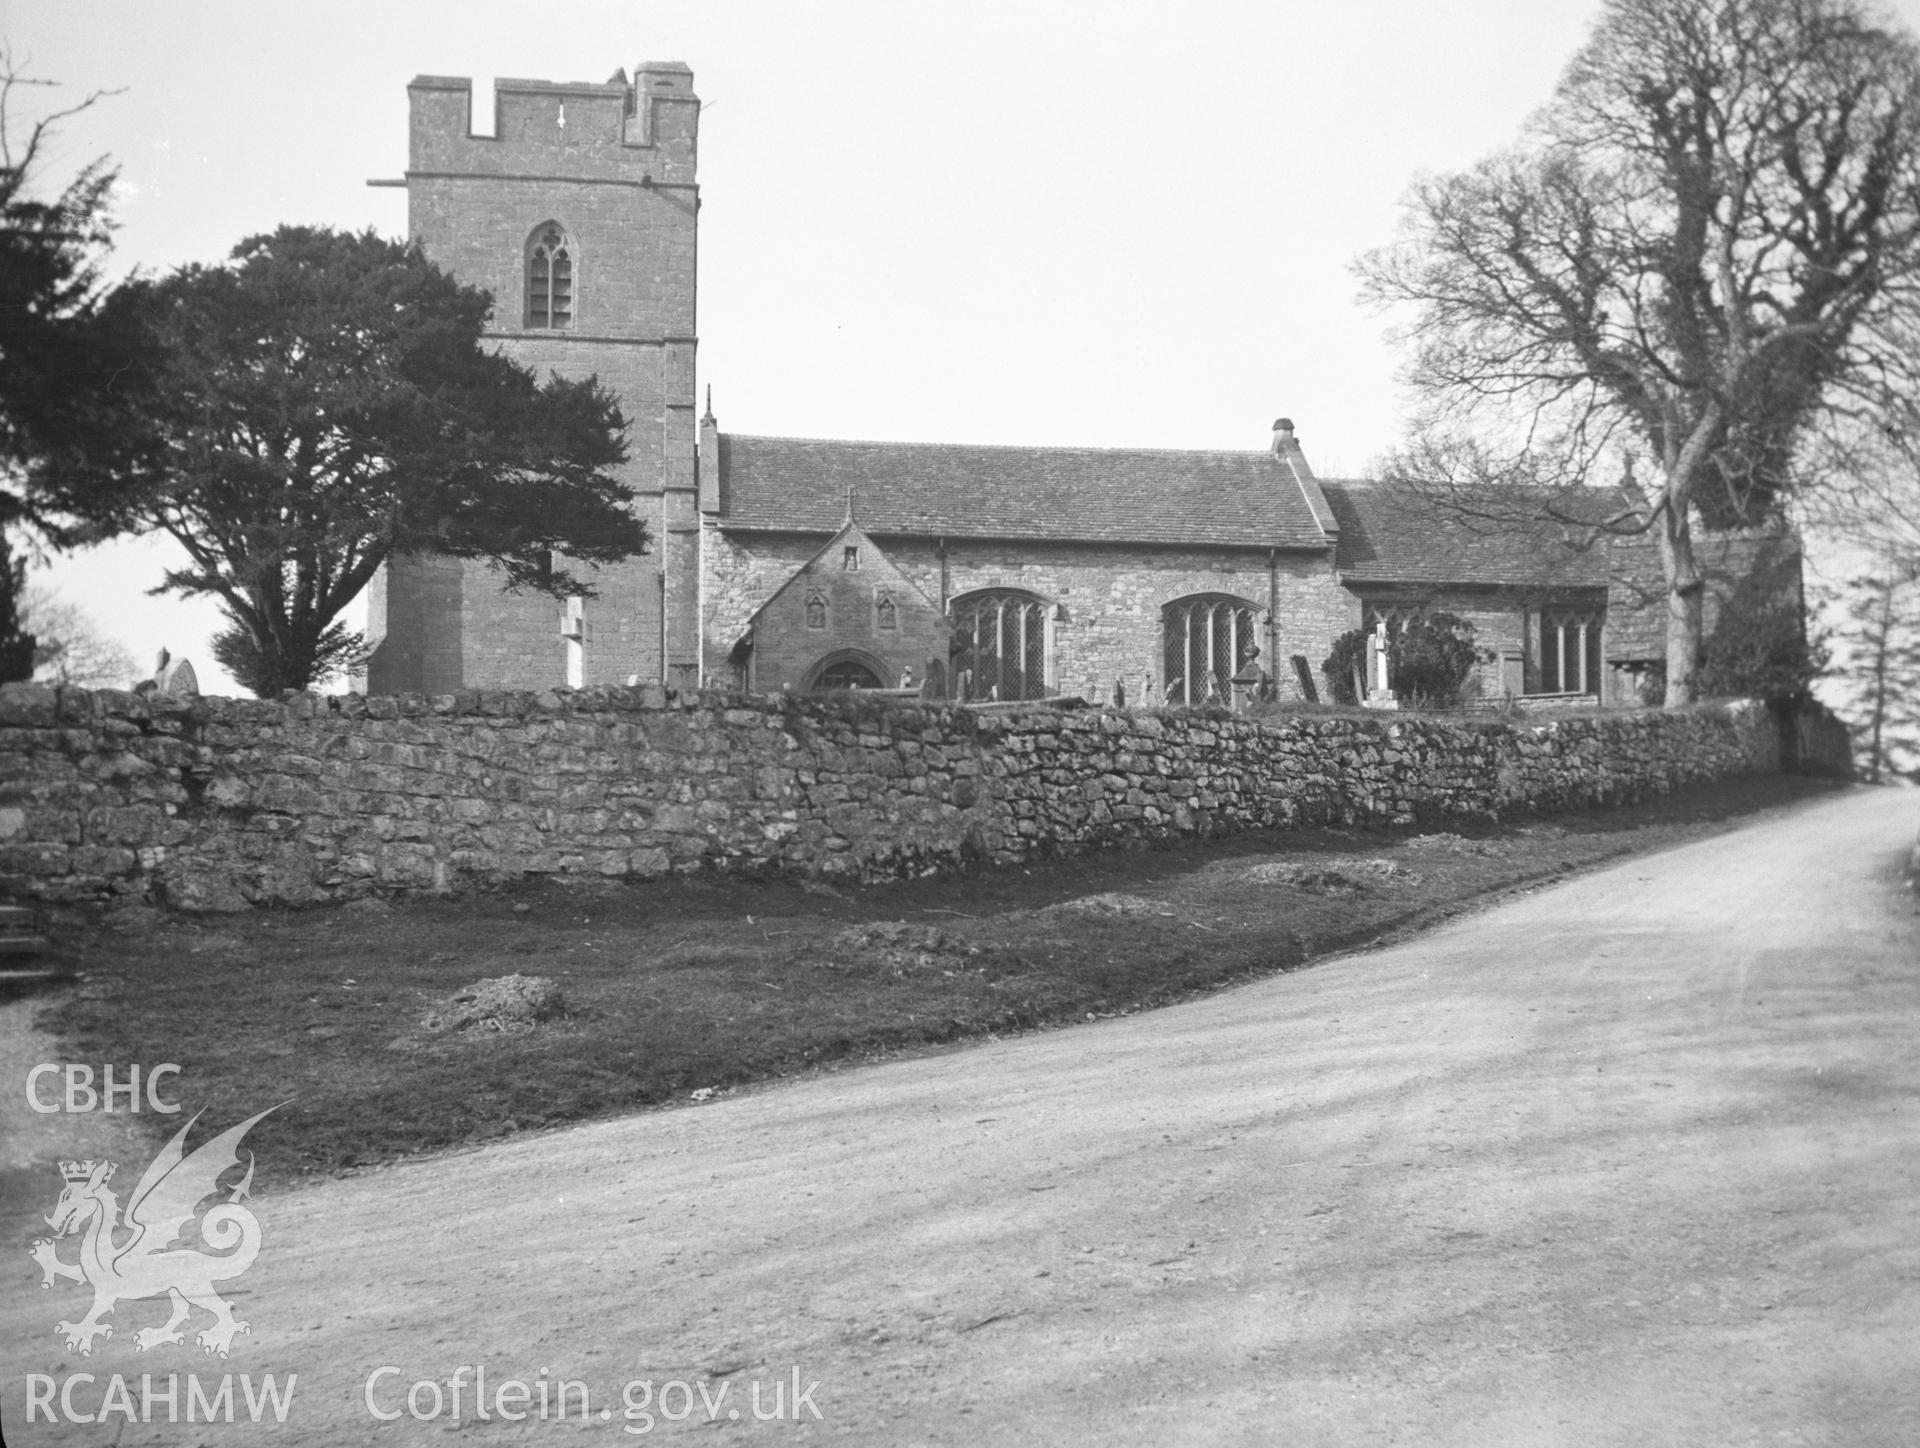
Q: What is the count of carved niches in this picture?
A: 3